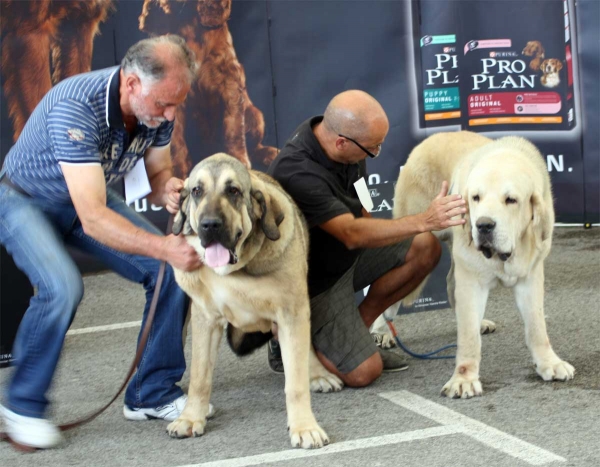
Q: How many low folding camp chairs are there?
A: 0